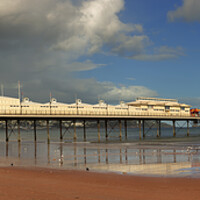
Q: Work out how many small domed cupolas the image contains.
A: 5